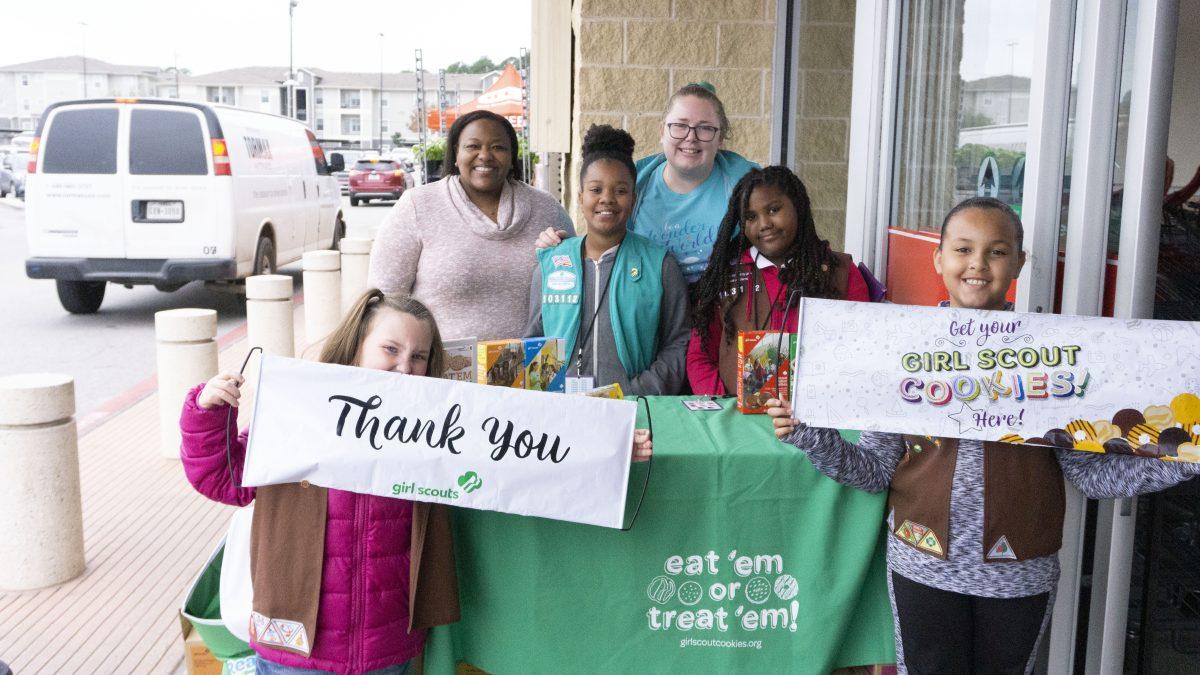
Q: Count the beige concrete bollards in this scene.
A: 5